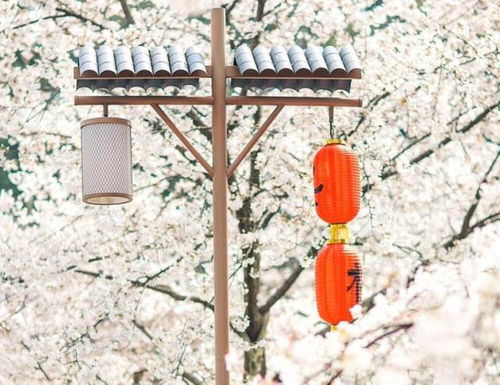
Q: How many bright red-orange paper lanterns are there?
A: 2